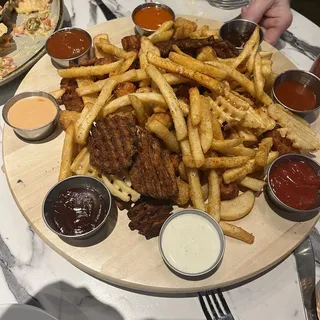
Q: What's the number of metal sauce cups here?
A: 8